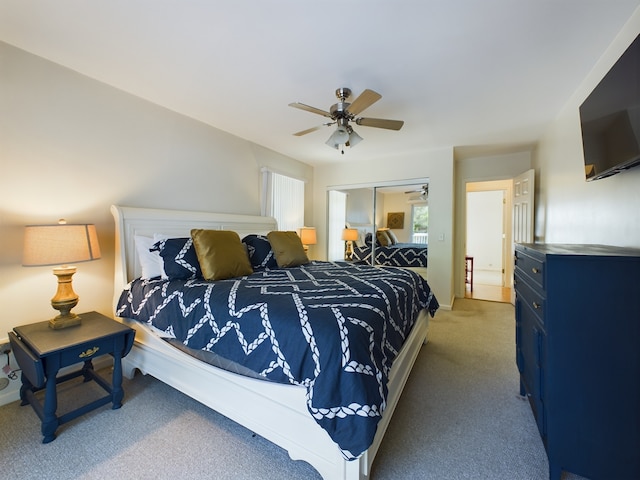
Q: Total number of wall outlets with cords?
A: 1